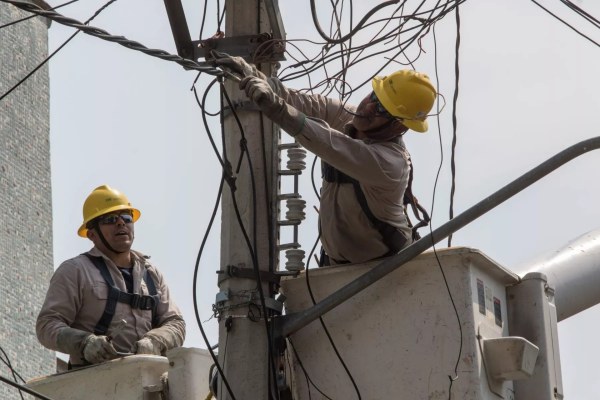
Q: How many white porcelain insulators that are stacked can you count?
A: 3